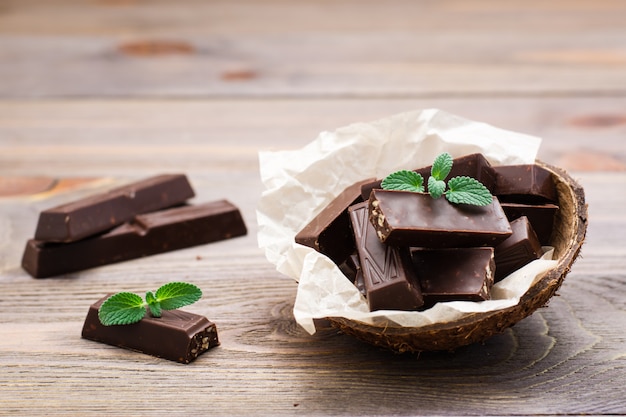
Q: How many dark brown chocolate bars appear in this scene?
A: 11